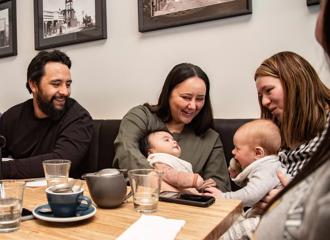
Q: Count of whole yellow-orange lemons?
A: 0